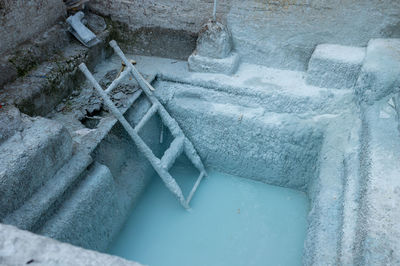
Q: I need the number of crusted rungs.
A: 4